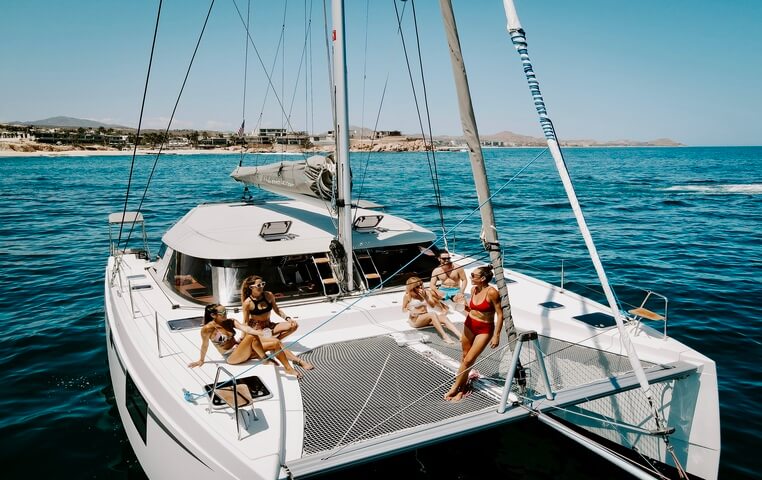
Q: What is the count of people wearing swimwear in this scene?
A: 5